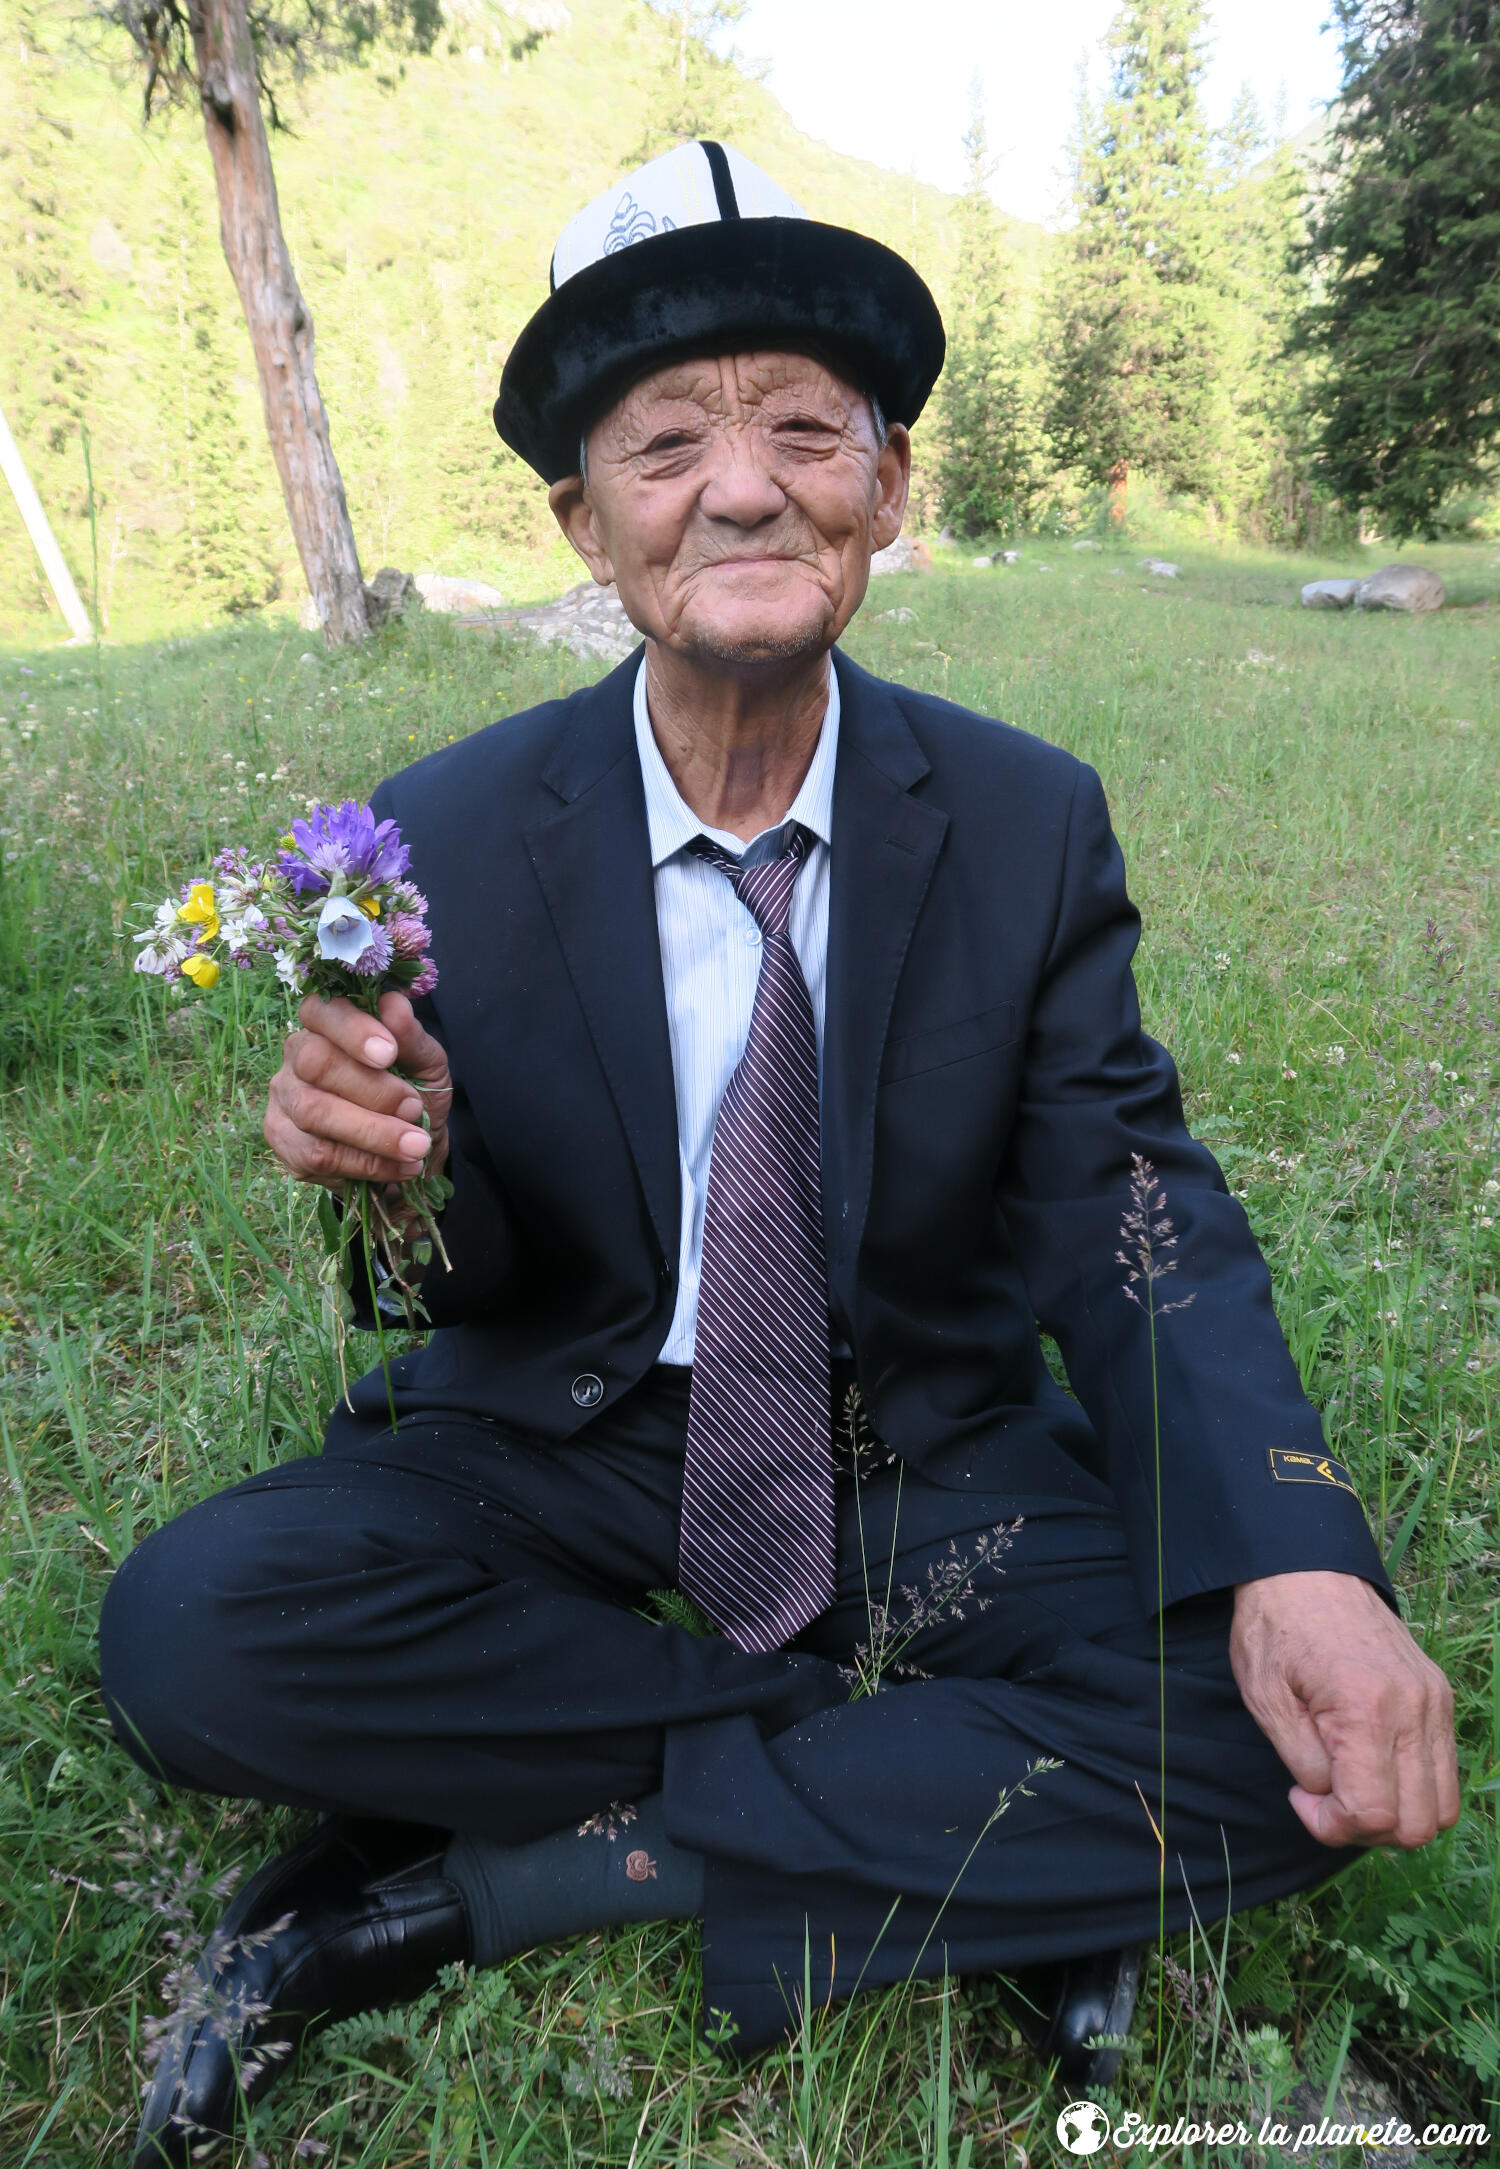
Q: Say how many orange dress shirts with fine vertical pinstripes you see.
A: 0